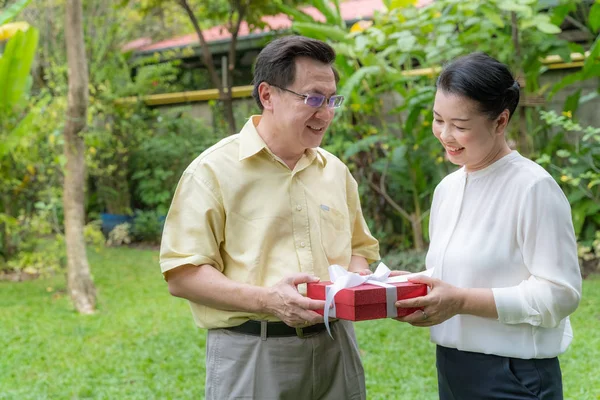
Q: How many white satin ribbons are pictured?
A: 1